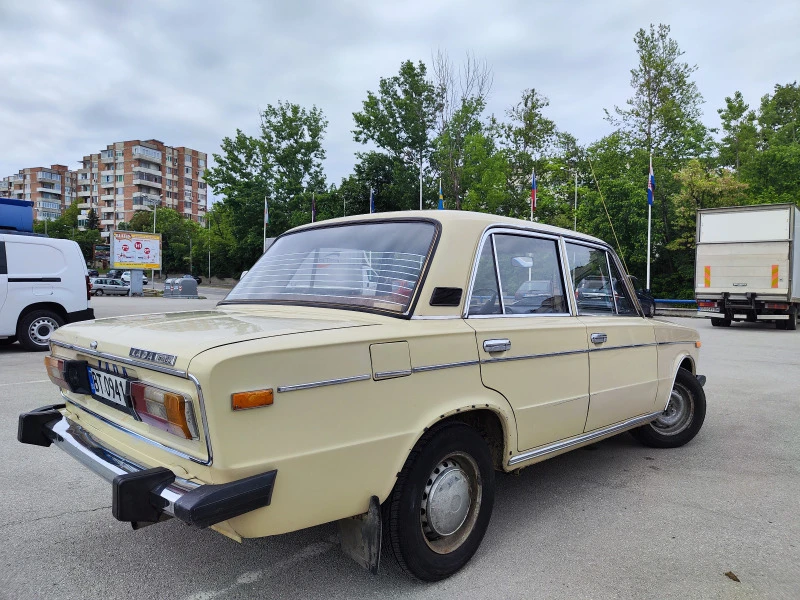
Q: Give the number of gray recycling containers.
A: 2